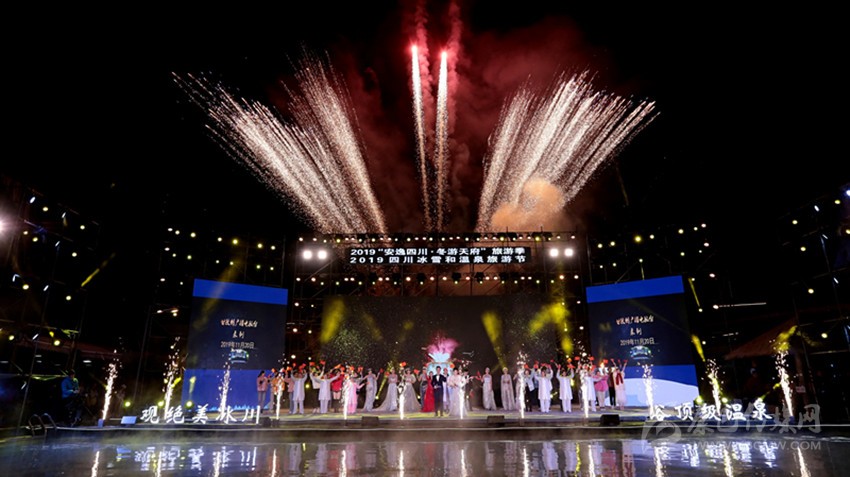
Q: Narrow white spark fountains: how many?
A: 12